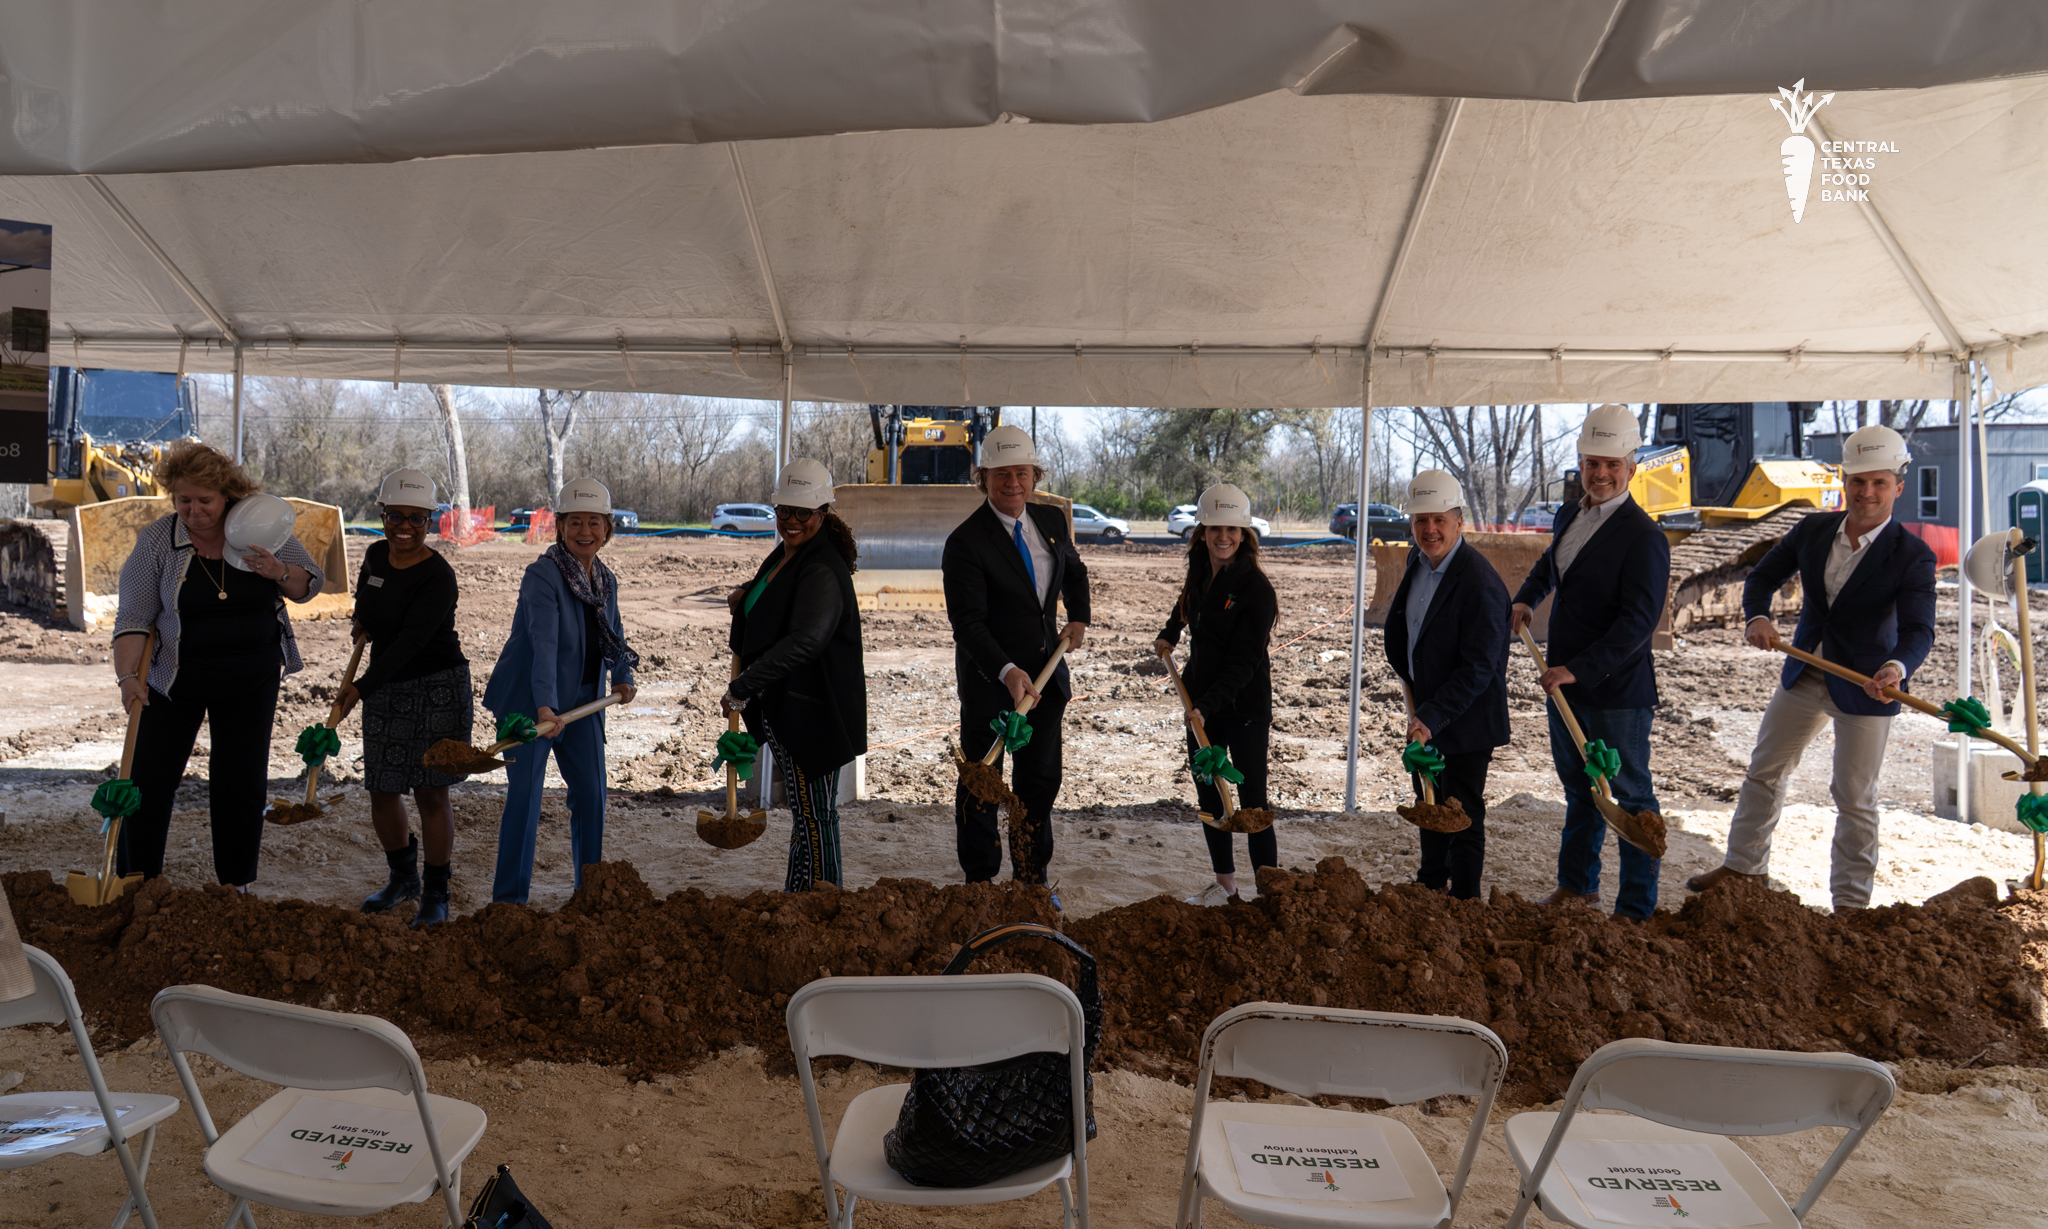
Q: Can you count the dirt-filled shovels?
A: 8